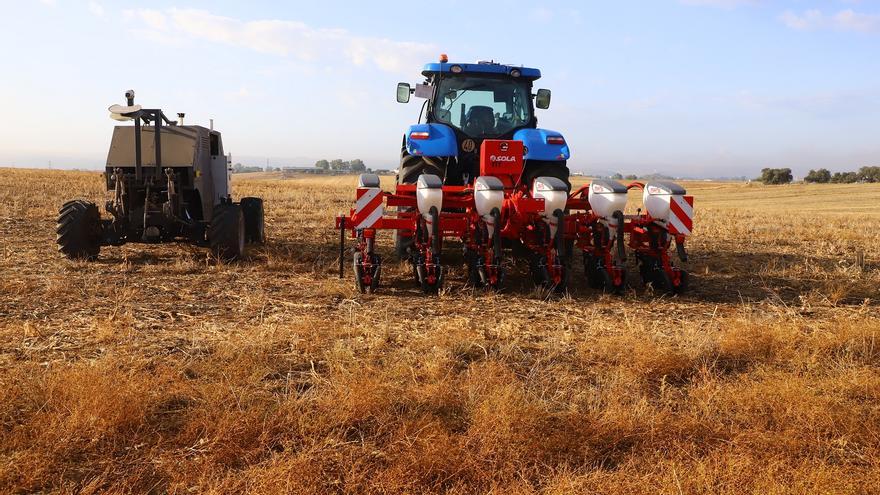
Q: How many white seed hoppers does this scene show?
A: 6